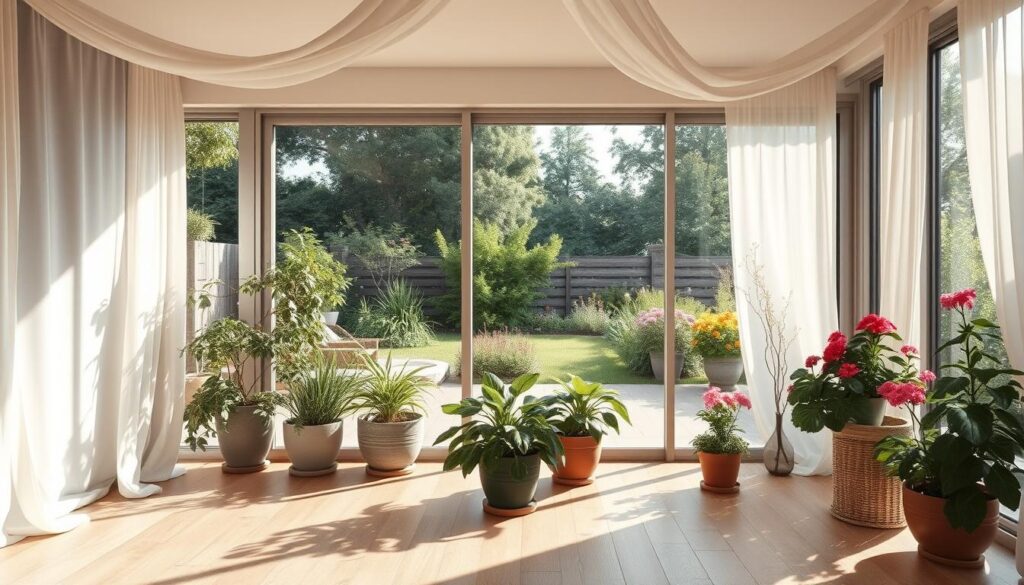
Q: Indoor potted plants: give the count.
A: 8